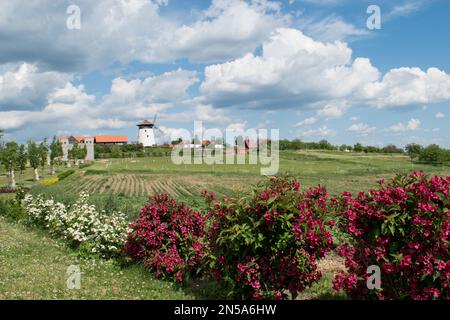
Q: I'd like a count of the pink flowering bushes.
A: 3